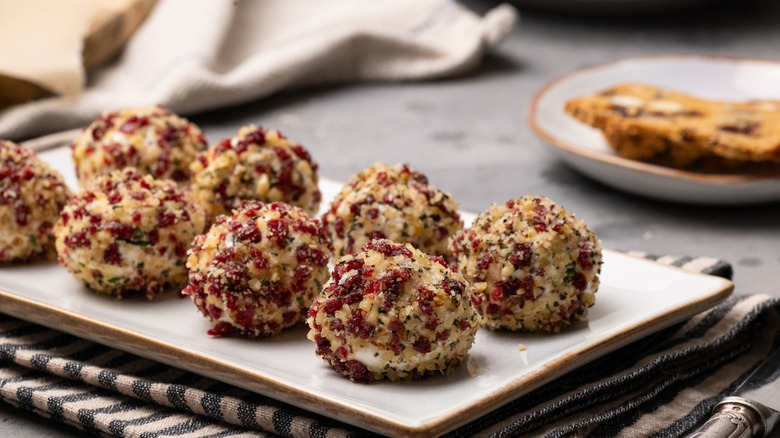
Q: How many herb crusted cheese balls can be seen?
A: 8